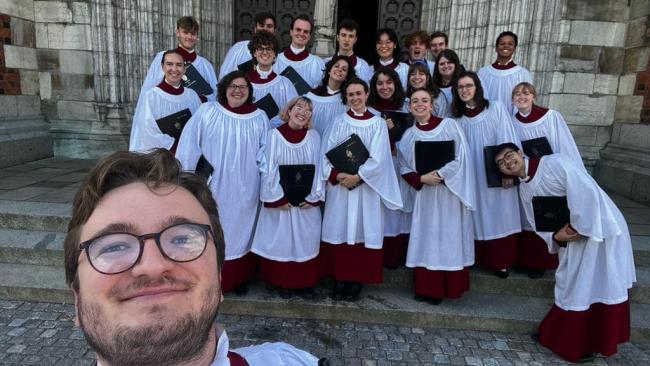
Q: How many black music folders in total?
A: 13